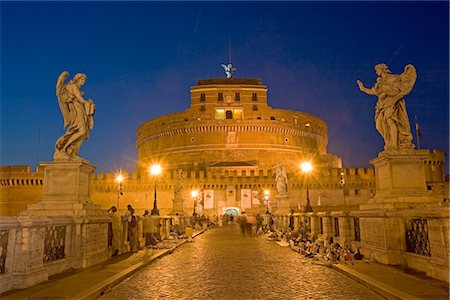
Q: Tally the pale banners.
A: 3